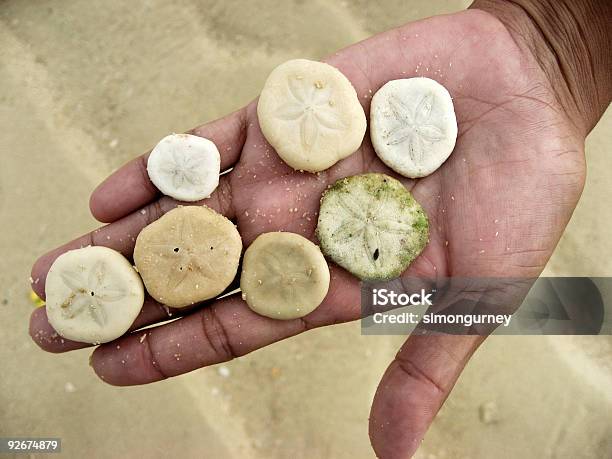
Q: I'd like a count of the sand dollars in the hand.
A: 7